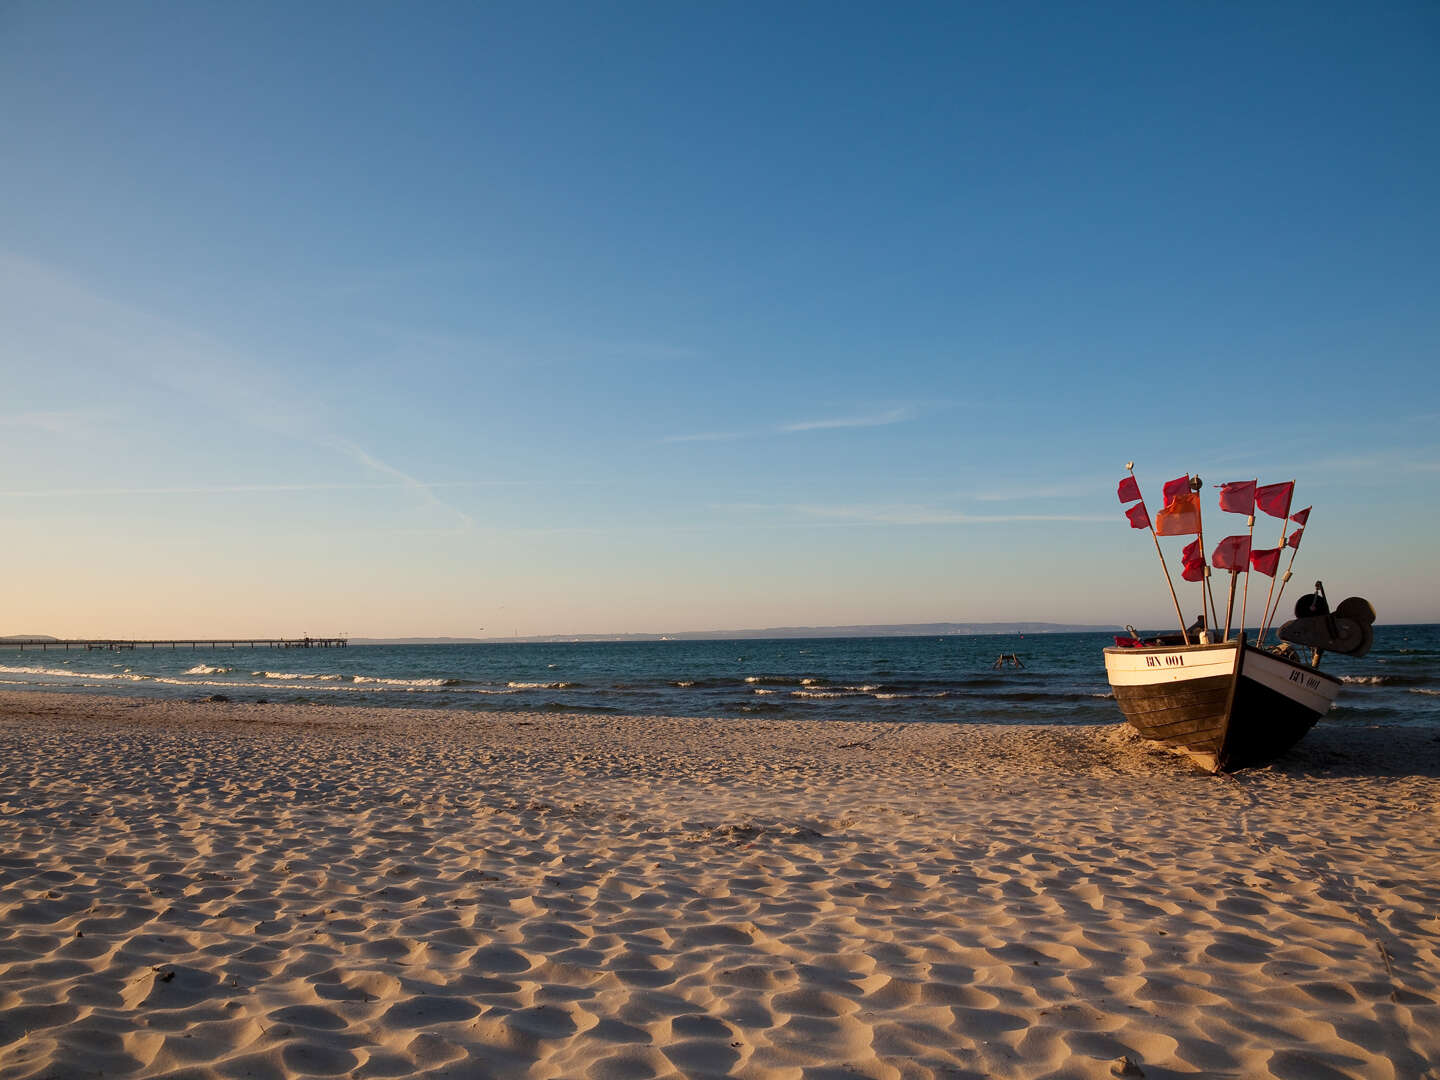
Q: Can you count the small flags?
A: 12